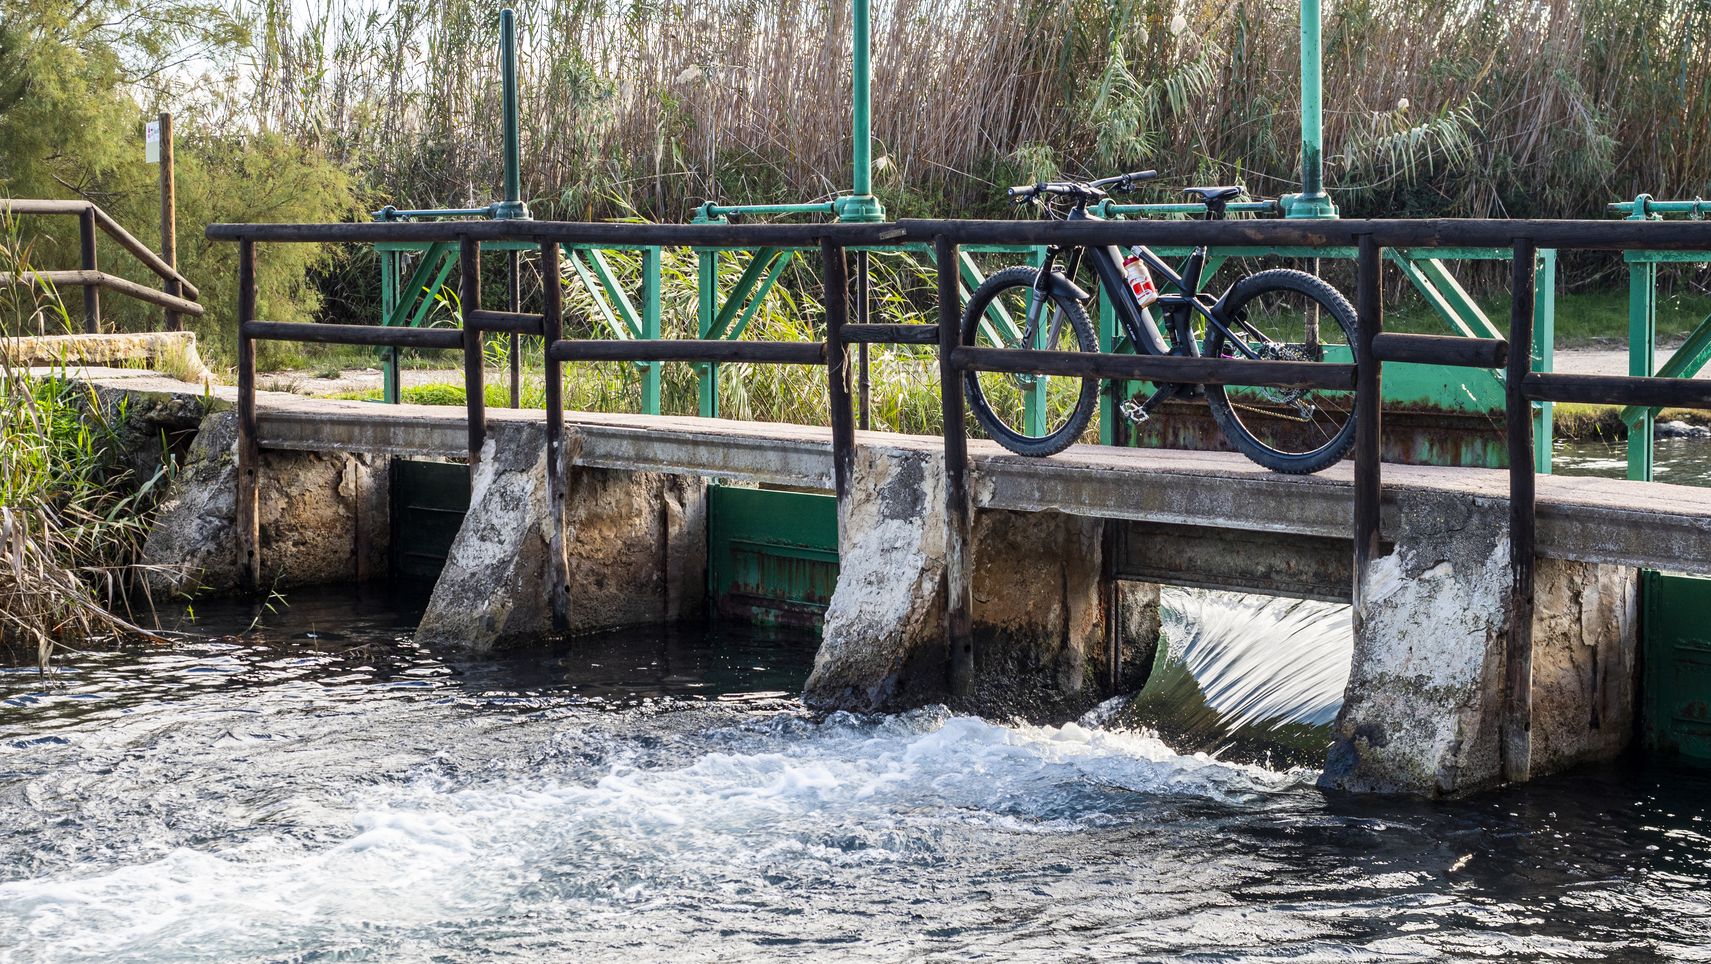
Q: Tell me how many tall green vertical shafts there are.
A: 3